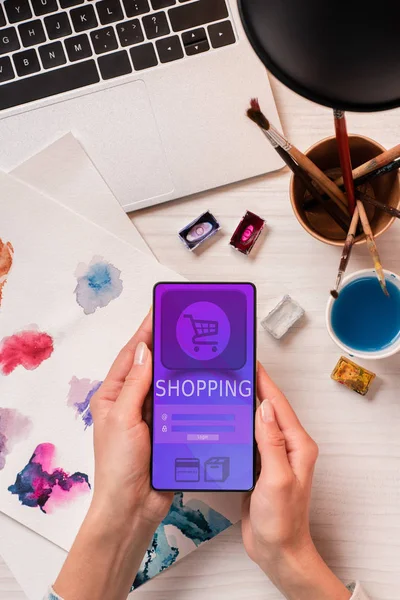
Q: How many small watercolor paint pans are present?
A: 4